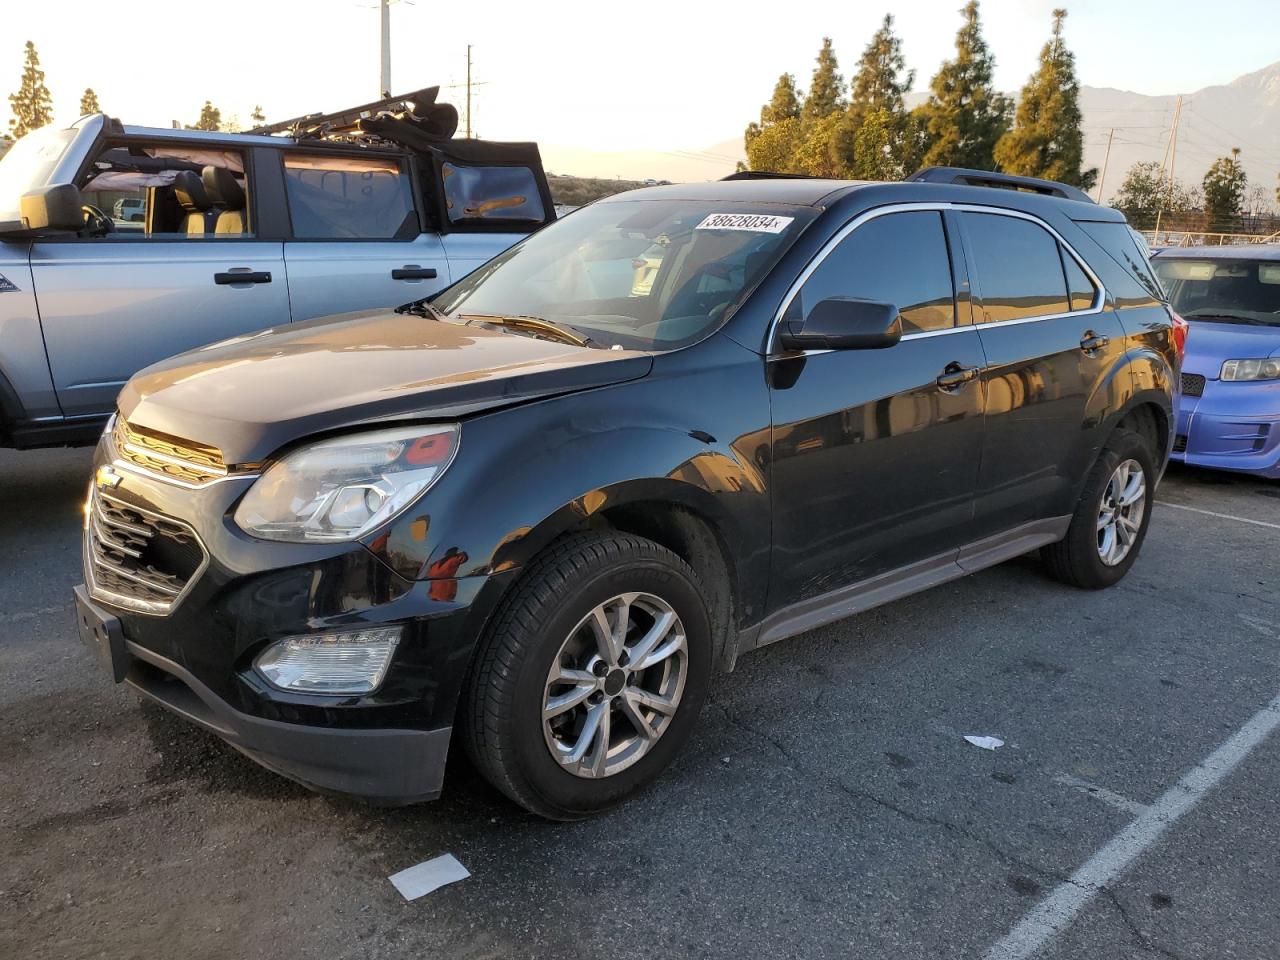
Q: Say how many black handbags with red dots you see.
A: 0